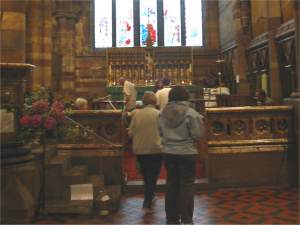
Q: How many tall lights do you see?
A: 5